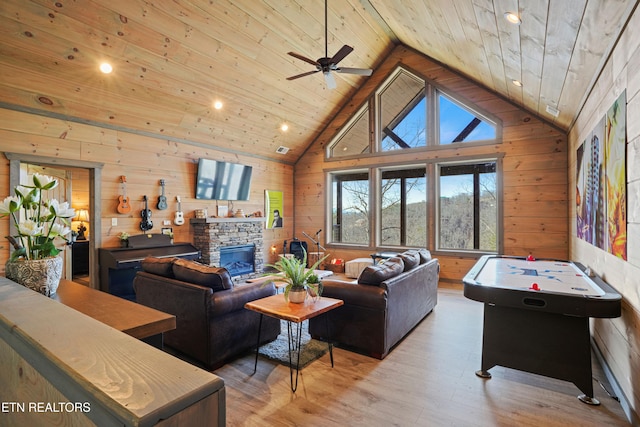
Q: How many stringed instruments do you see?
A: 4